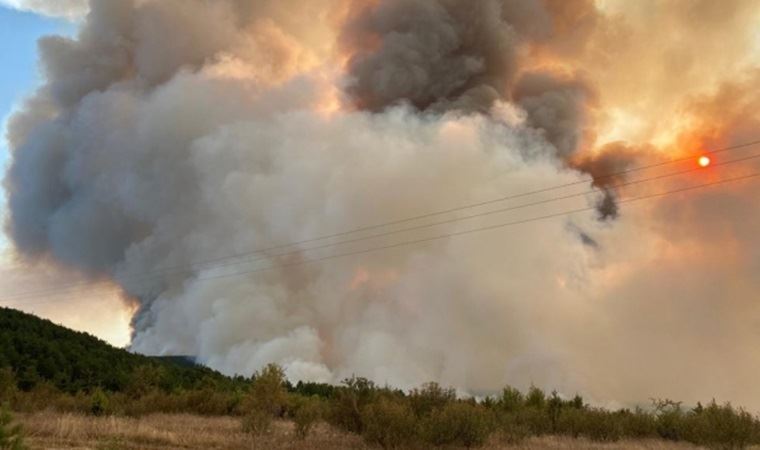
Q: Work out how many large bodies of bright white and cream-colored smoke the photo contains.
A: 1